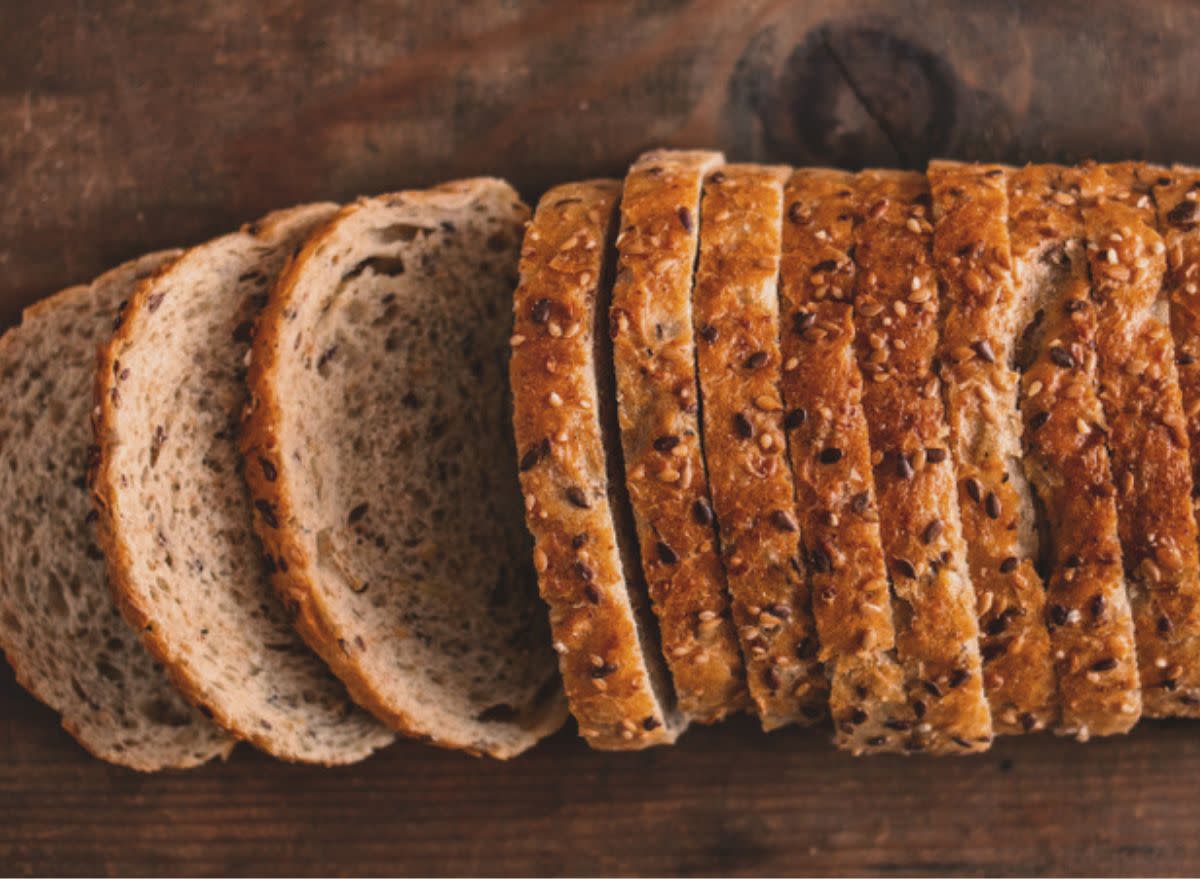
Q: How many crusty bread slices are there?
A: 12